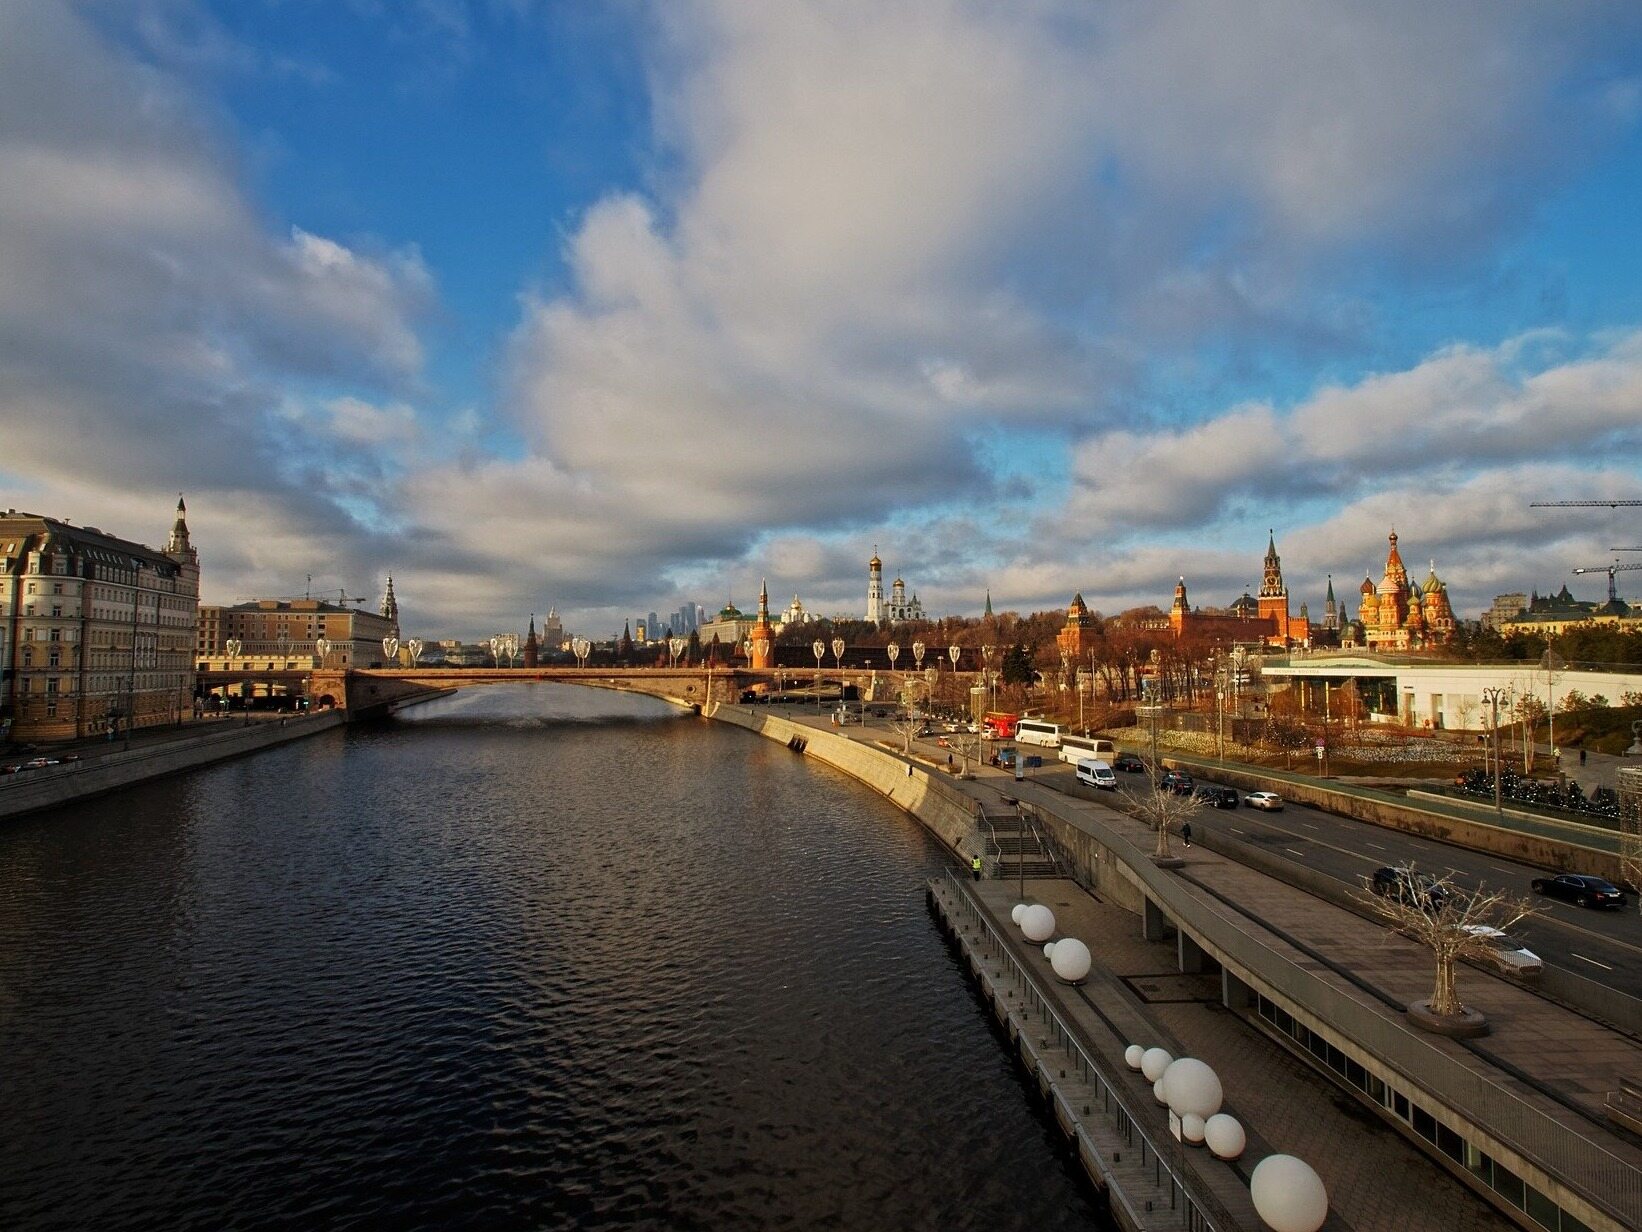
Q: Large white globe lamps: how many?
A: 11